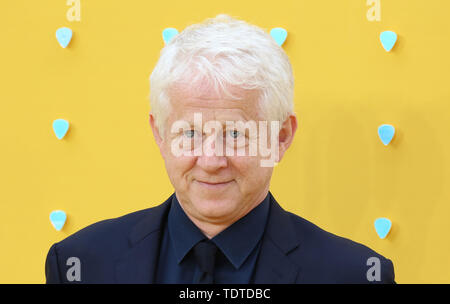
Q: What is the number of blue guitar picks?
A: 8